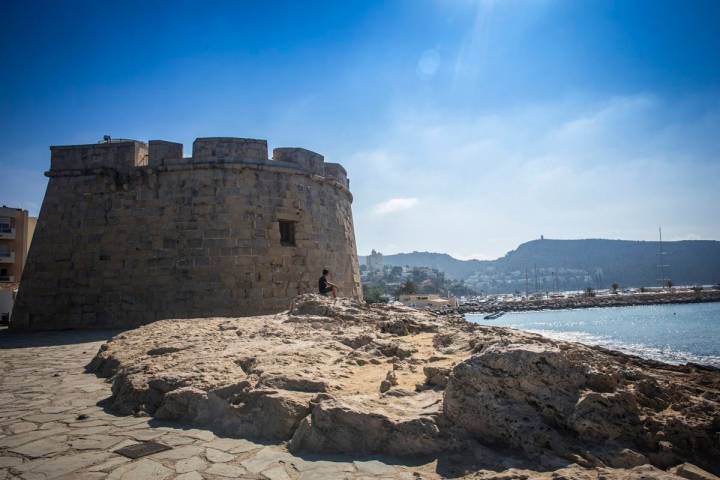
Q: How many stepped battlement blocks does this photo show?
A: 5